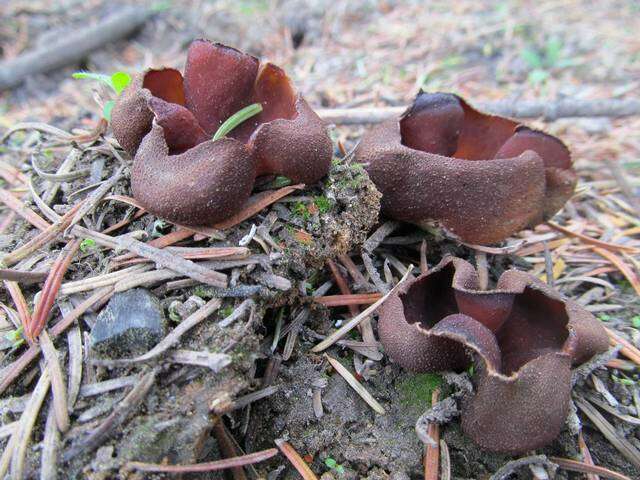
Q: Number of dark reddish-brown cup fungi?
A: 3